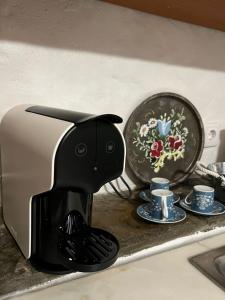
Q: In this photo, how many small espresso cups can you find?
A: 3